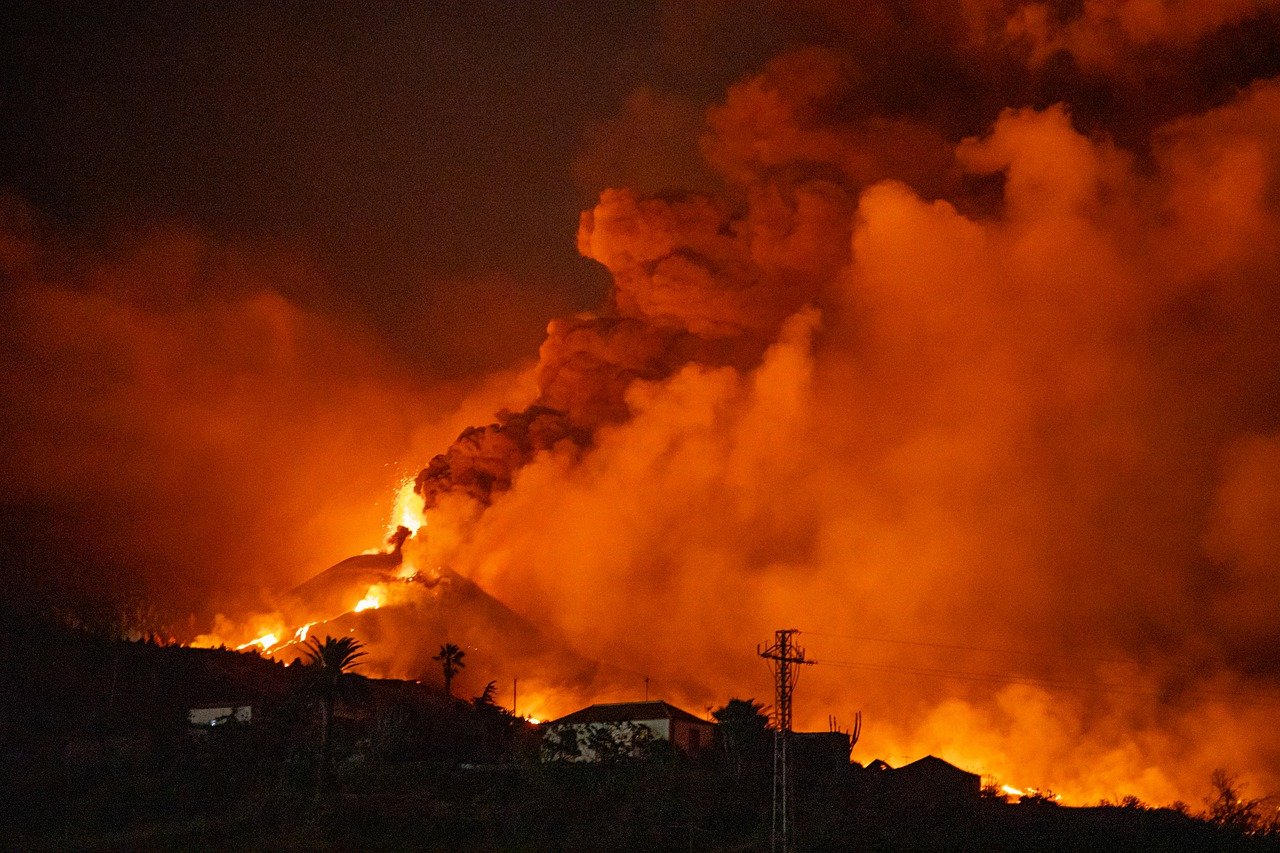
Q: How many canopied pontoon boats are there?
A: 0